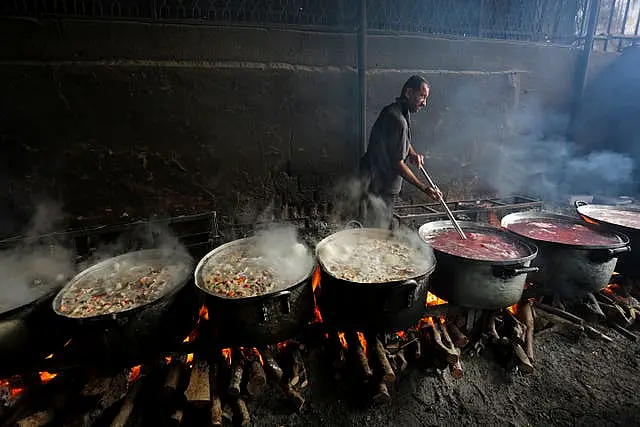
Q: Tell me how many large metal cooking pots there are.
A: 7